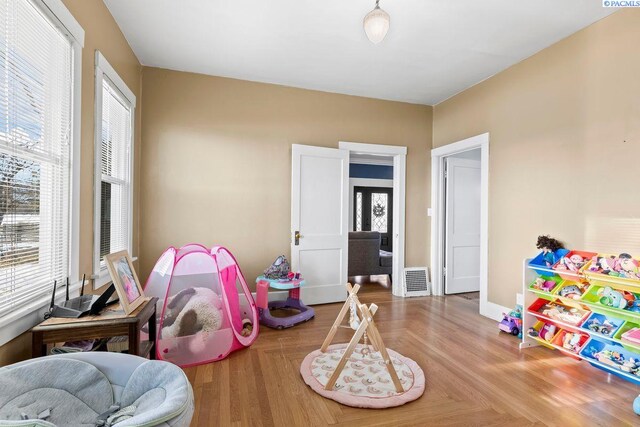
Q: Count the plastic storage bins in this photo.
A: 12